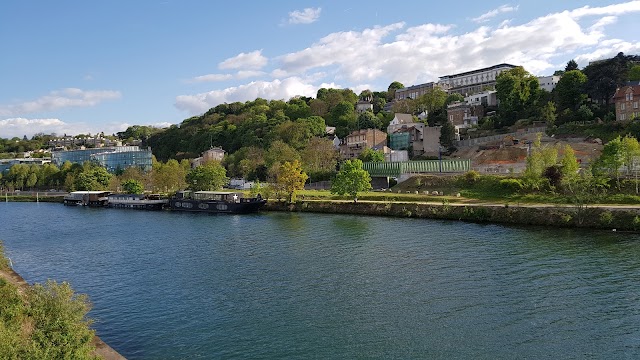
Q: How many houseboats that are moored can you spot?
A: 3